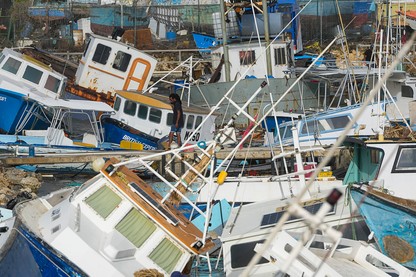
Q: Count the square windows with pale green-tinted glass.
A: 3